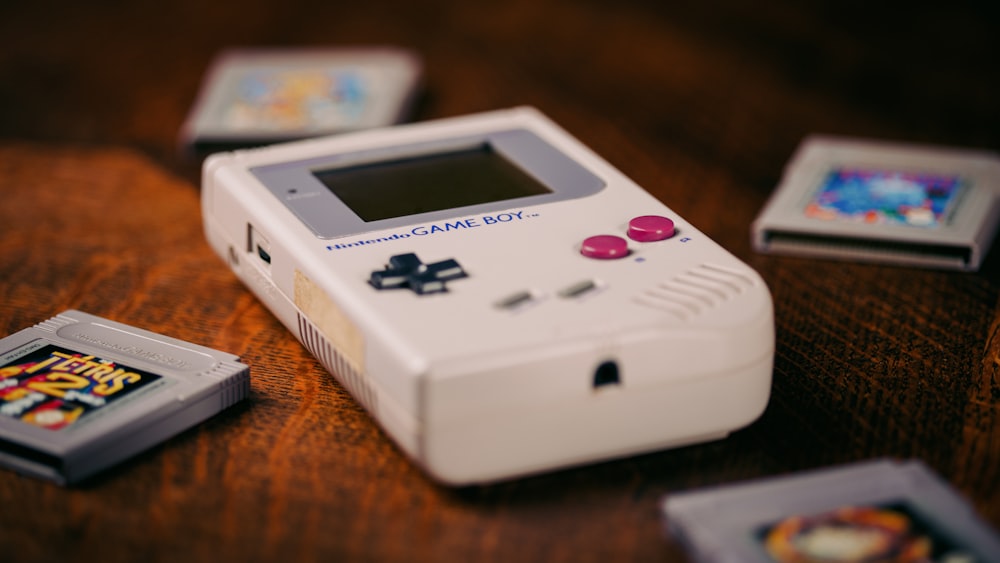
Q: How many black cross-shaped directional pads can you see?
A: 1